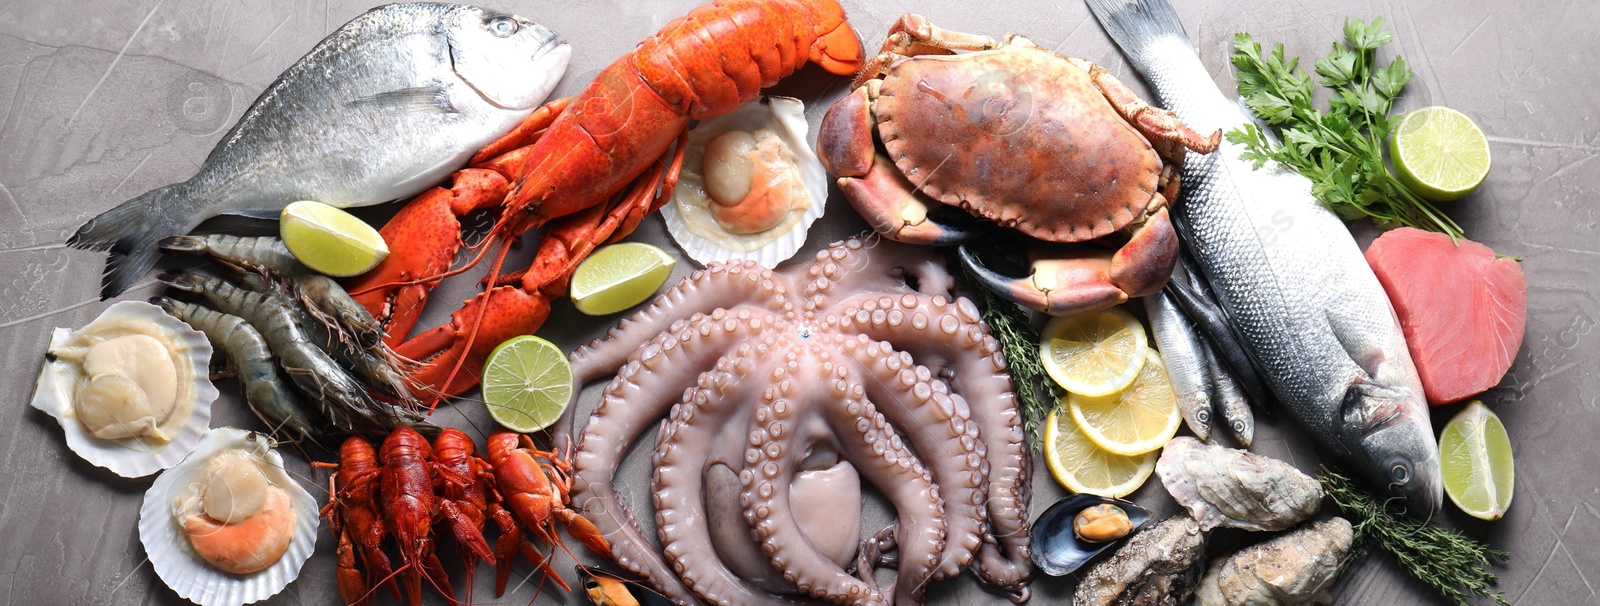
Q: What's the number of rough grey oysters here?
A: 3